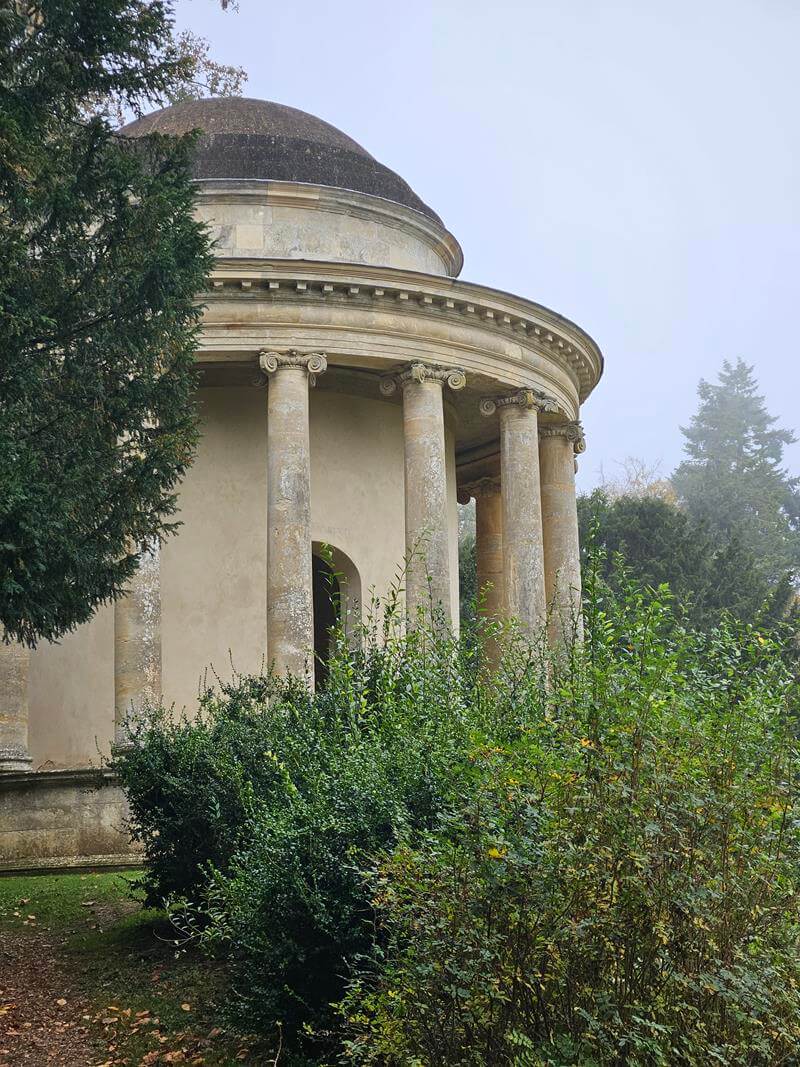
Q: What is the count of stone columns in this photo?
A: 7